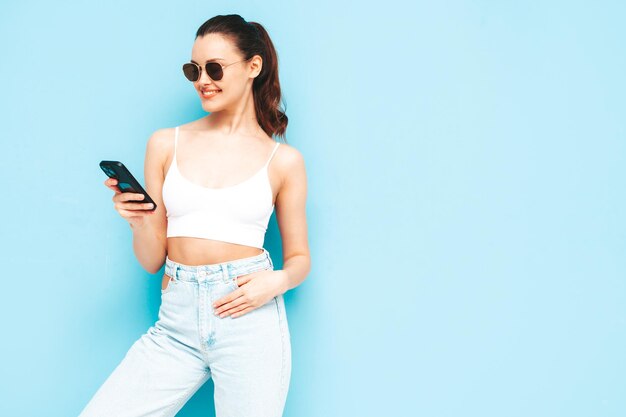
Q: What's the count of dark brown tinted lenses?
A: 2